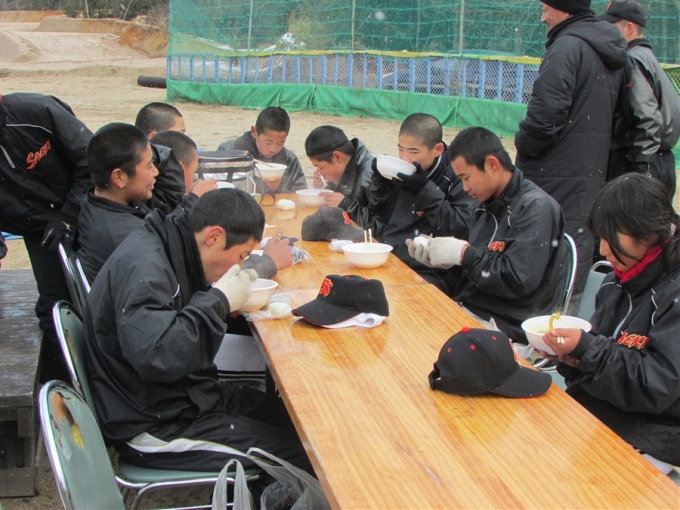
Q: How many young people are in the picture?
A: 9